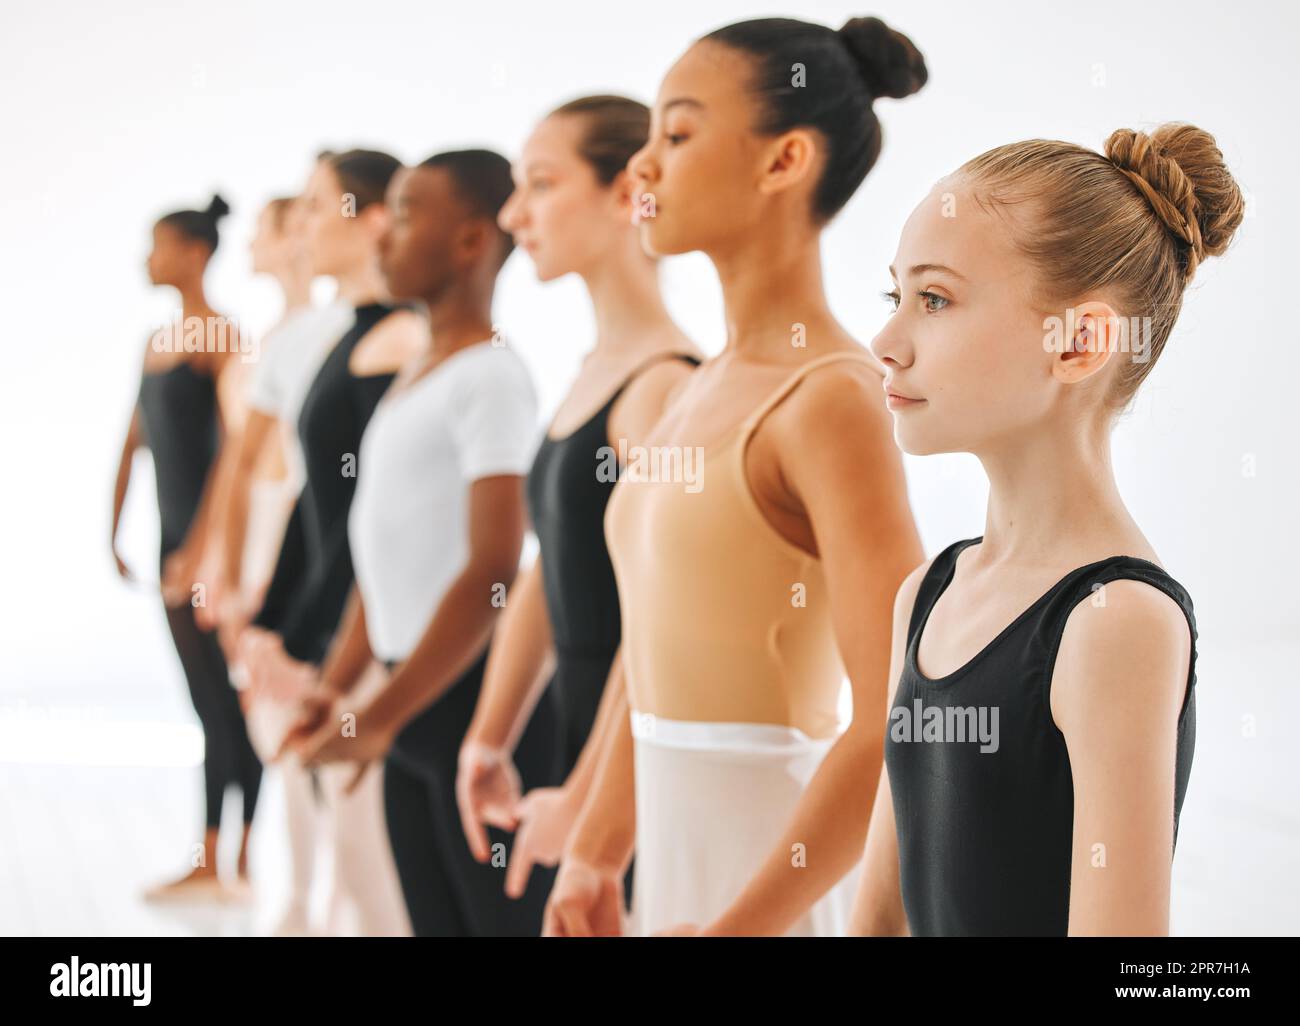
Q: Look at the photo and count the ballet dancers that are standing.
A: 8